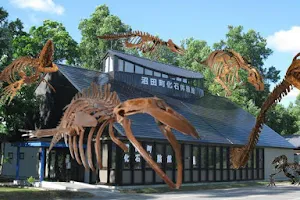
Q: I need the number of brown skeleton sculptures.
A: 5